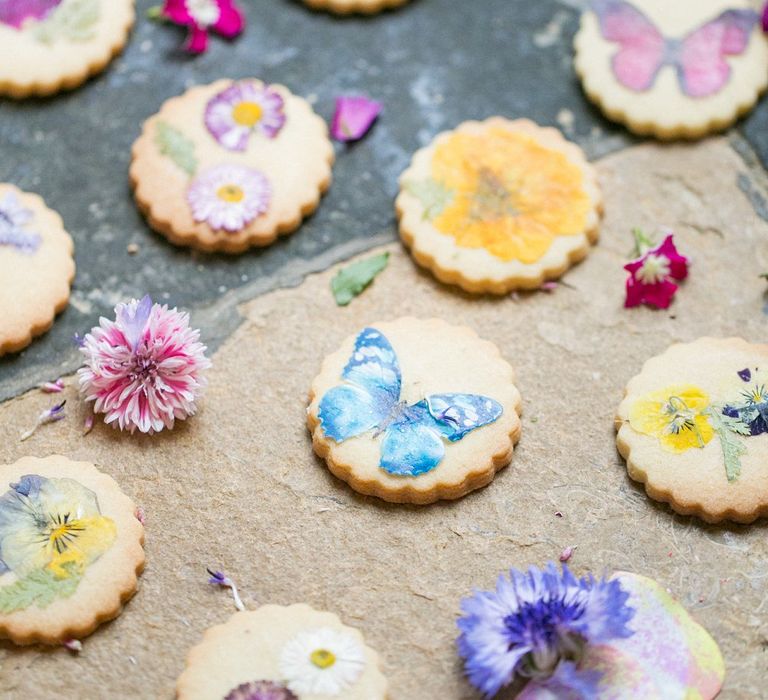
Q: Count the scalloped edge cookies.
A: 10